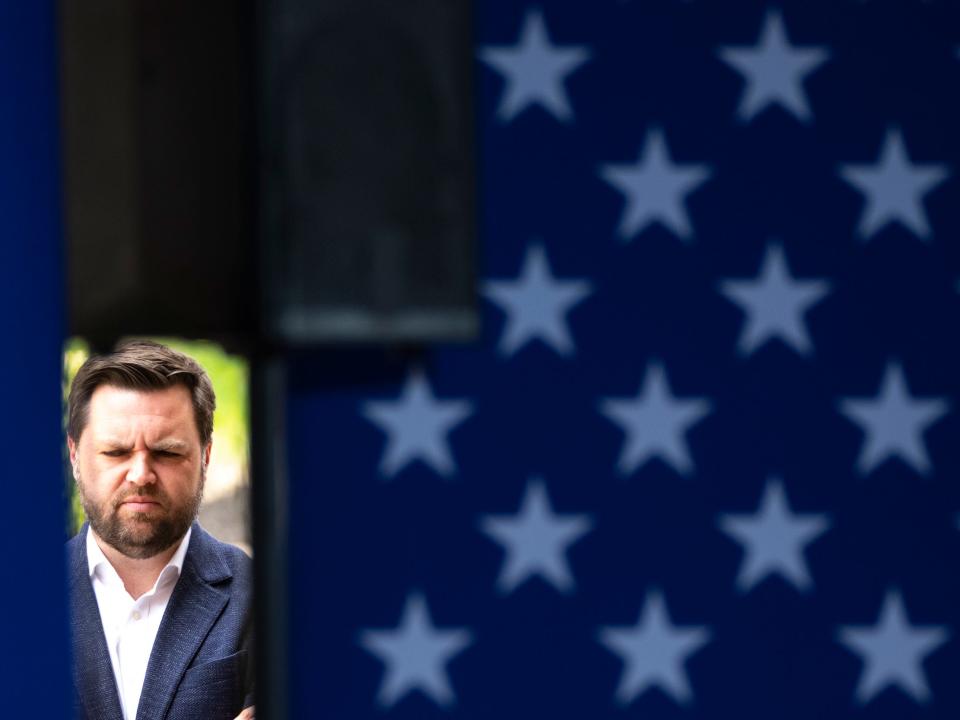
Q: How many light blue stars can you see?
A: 14